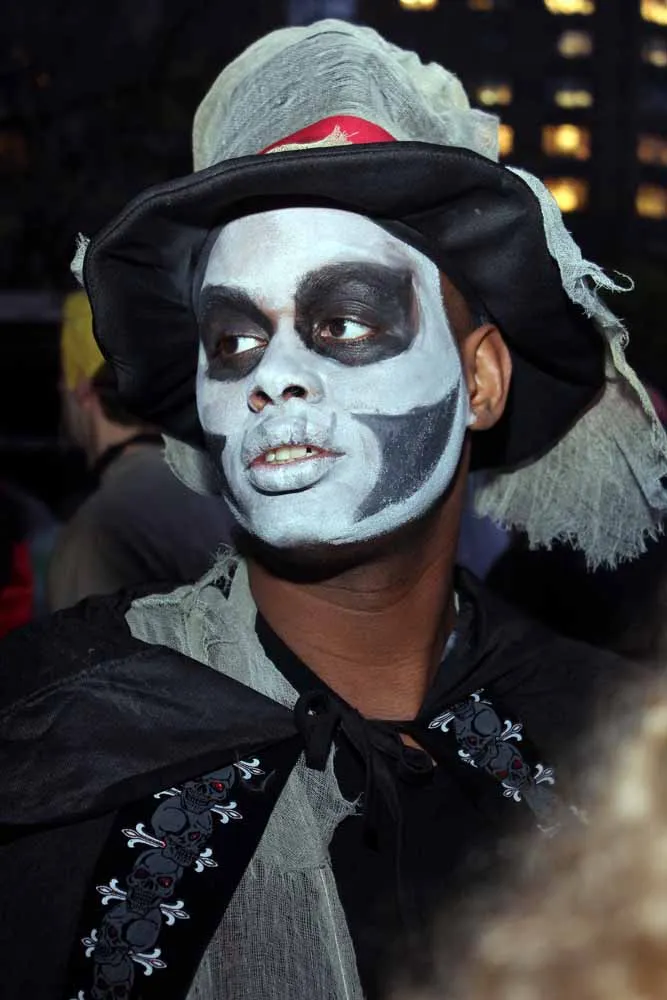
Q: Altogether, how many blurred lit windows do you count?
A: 13